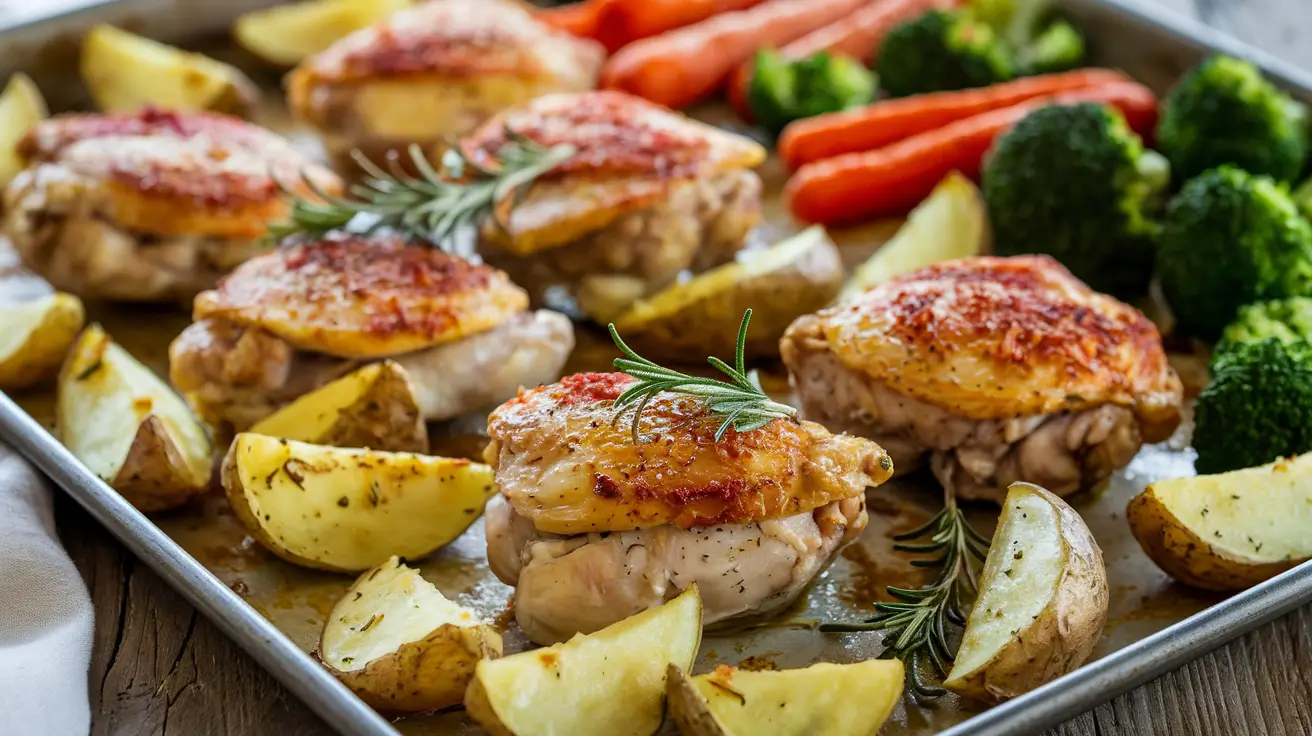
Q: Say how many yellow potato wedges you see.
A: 14